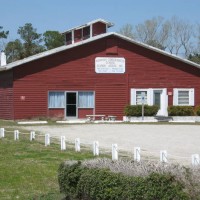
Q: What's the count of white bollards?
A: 11